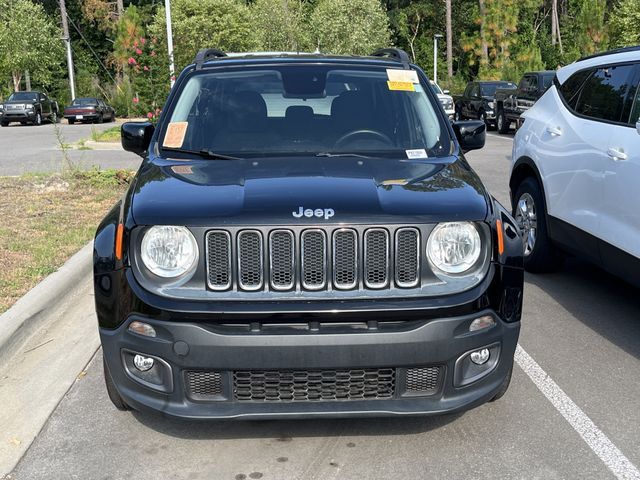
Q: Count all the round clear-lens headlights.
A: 2